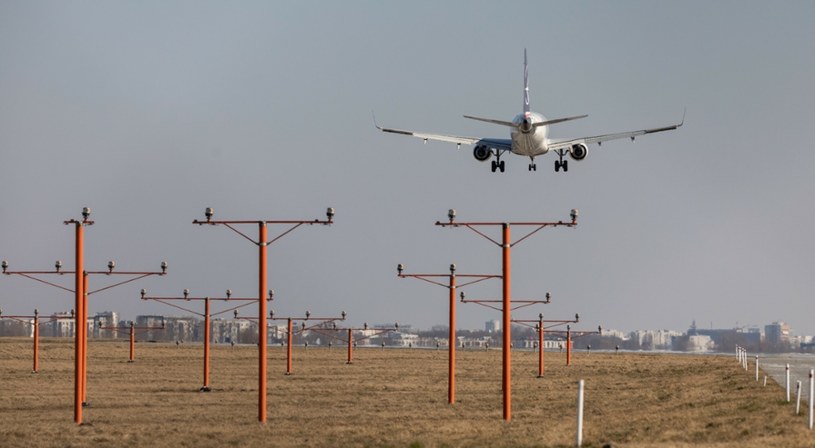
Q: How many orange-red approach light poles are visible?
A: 12